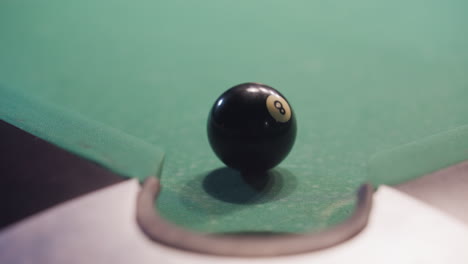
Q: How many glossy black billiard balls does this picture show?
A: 1